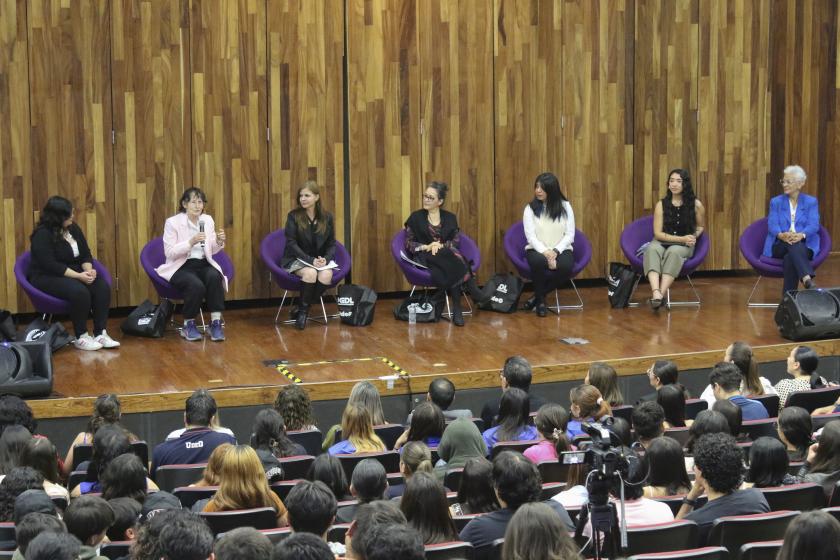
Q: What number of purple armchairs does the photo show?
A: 7